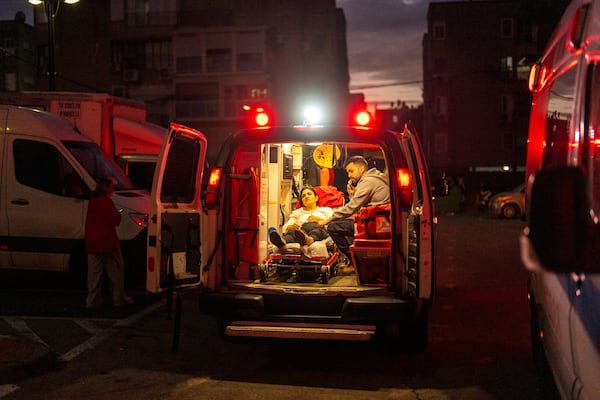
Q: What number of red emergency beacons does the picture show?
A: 2